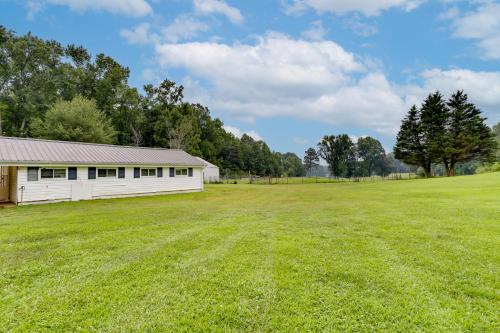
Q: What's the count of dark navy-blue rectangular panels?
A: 8